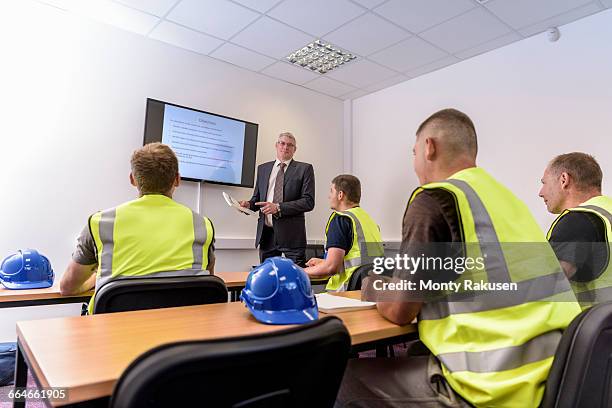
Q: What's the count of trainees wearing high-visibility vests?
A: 4